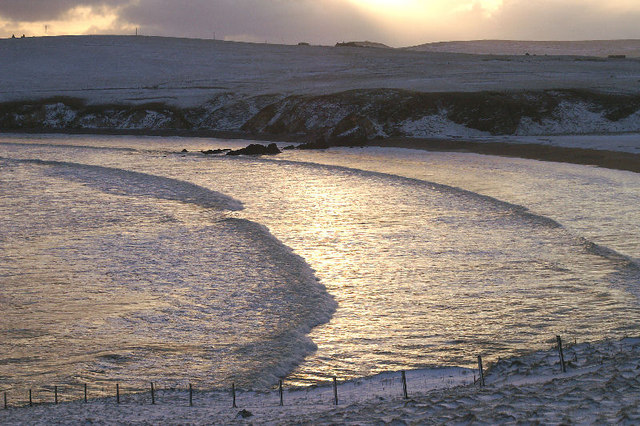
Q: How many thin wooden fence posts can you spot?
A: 13